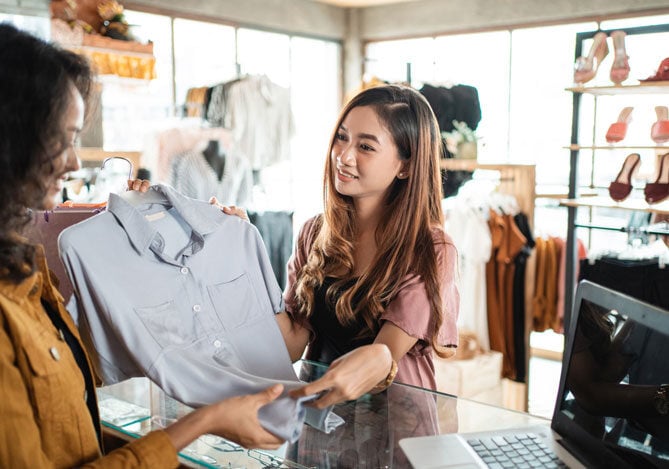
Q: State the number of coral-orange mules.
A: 2